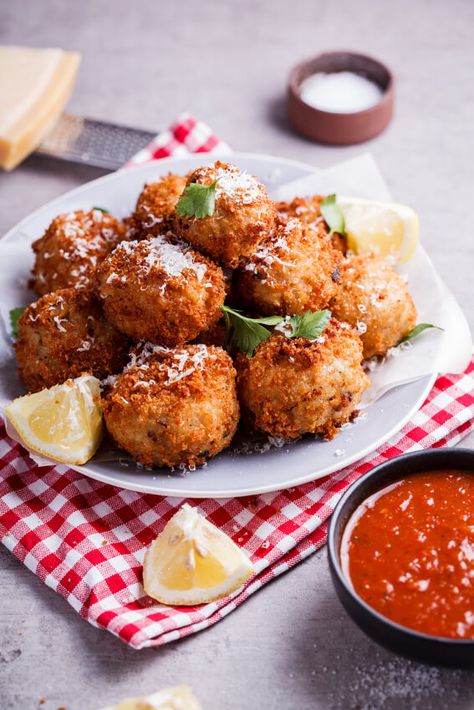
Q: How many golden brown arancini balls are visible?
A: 10